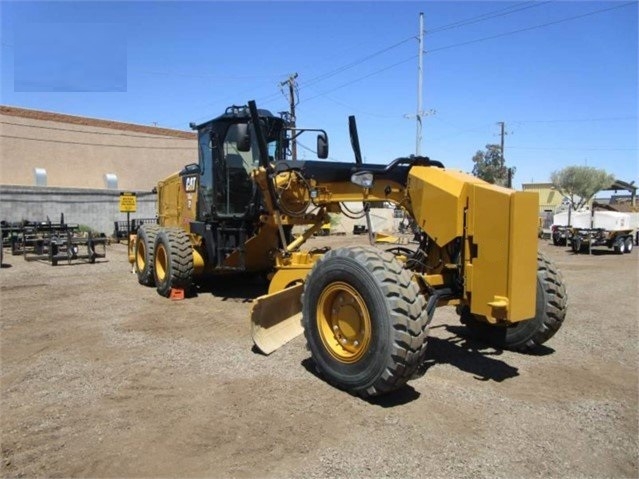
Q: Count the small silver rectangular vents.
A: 2